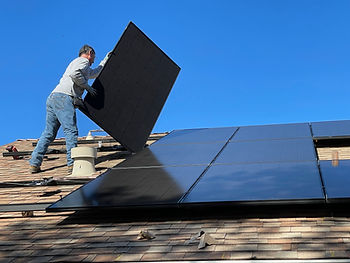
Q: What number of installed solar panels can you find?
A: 8